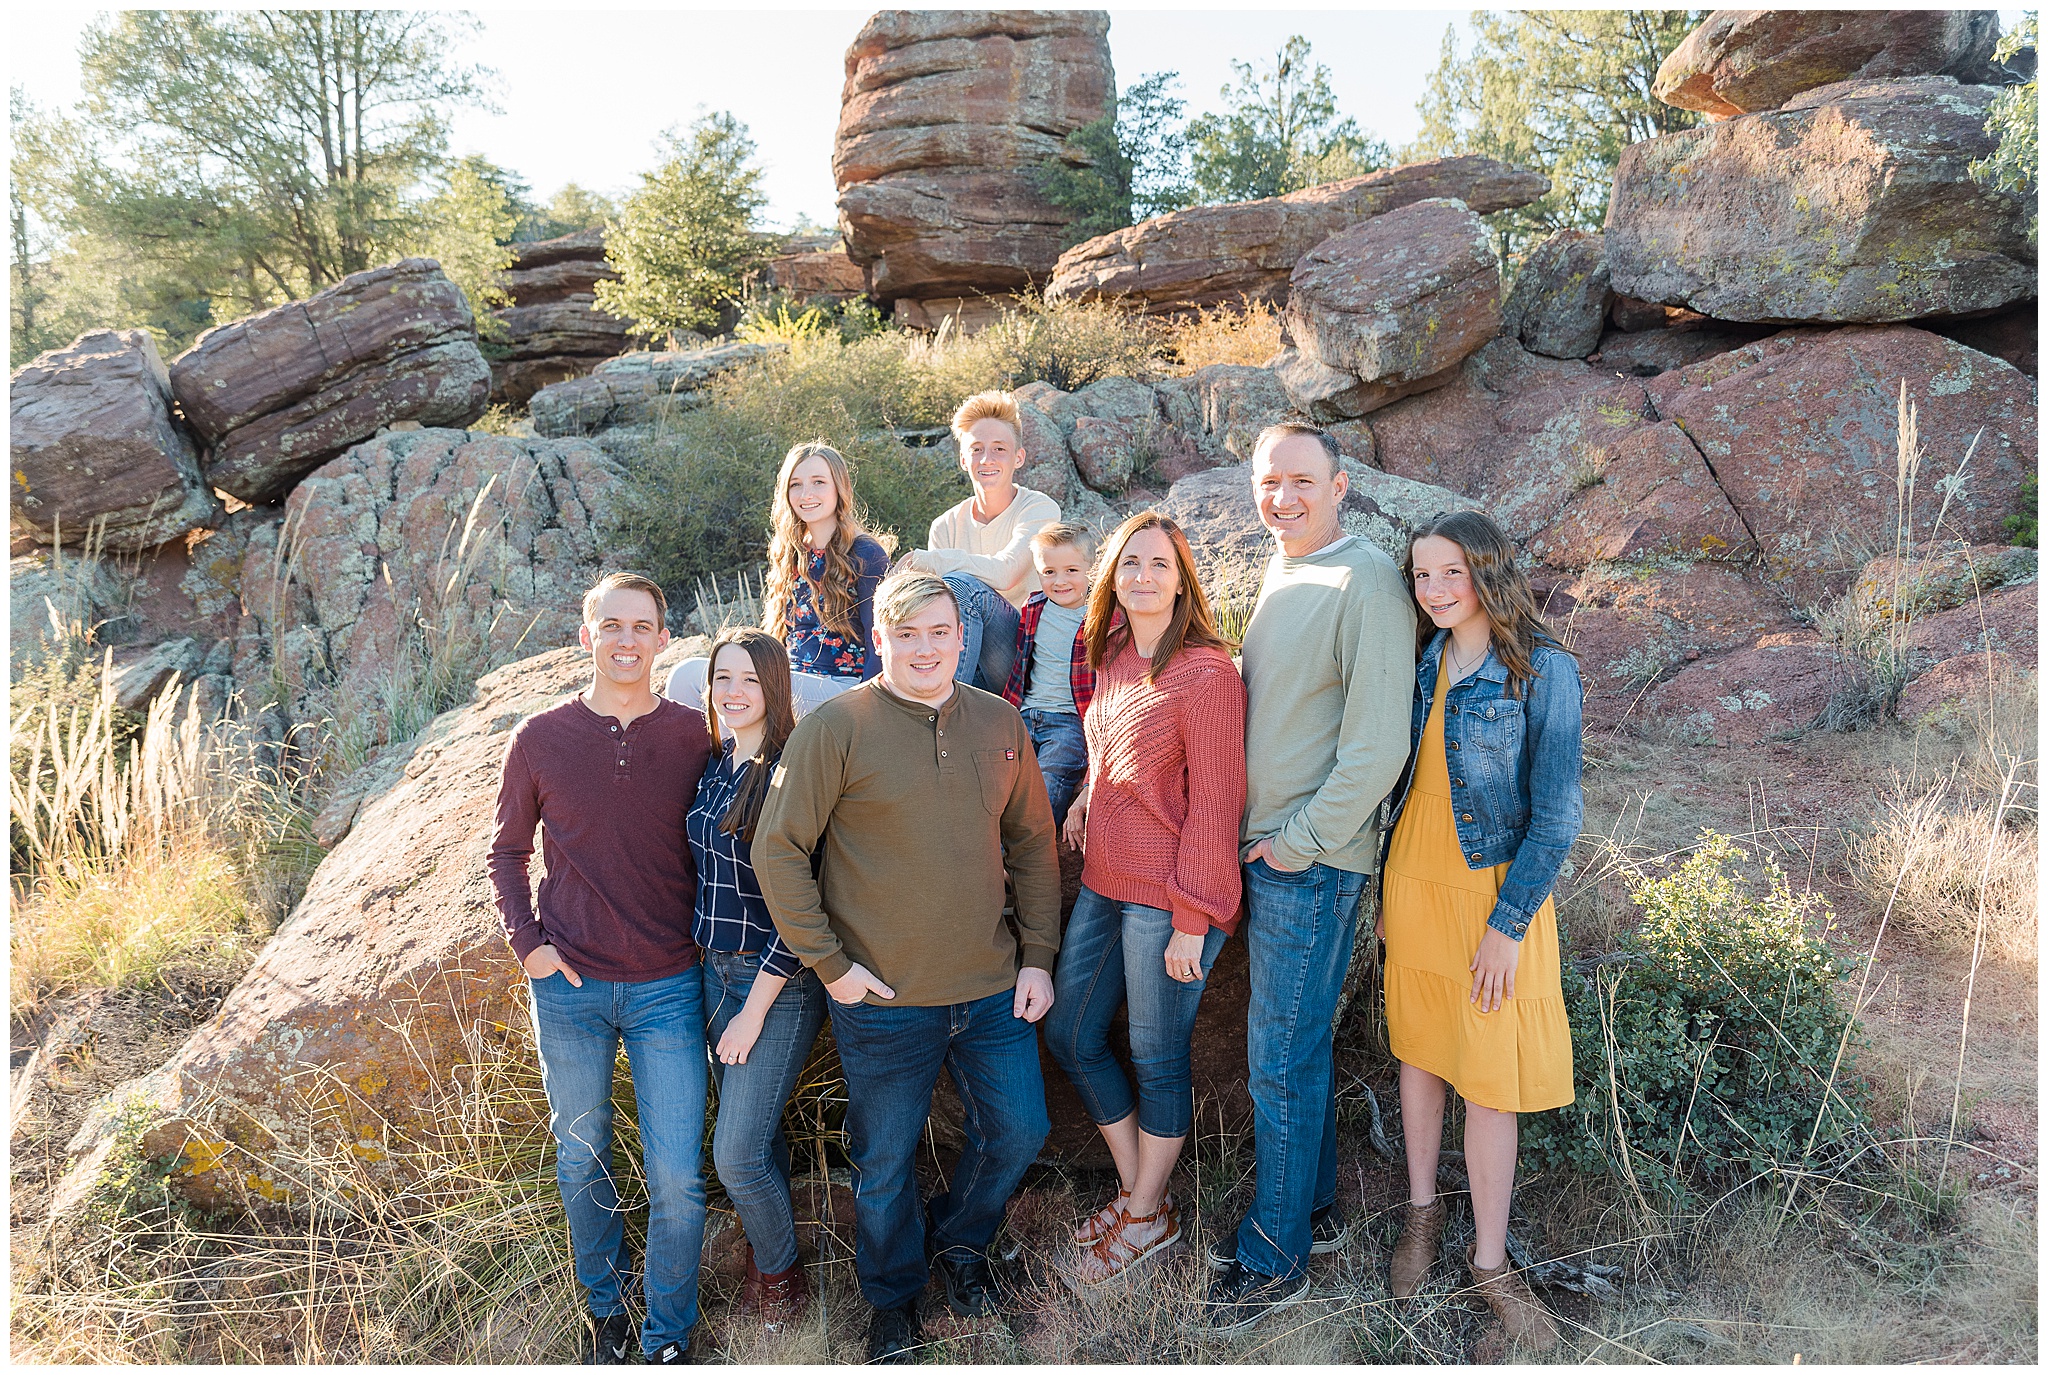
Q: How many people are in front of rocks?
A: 9